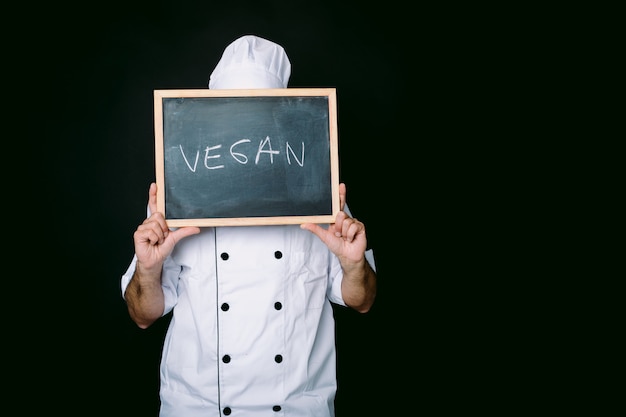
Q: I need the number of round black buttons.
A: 8